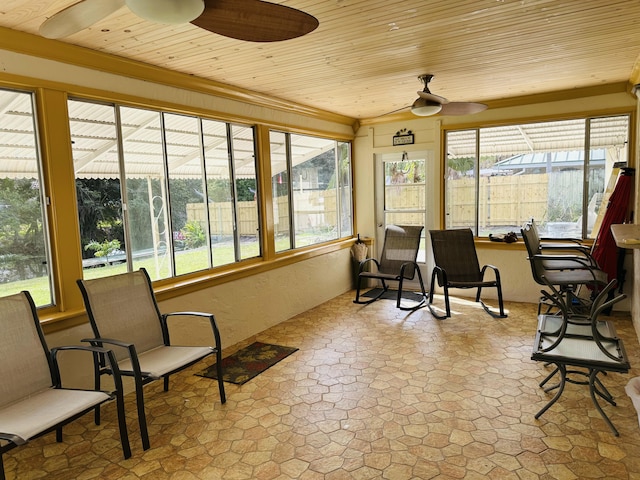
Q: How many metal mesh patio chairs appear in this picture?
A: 6